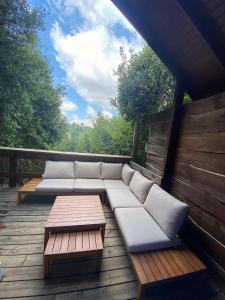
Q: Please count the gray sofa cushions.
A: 11